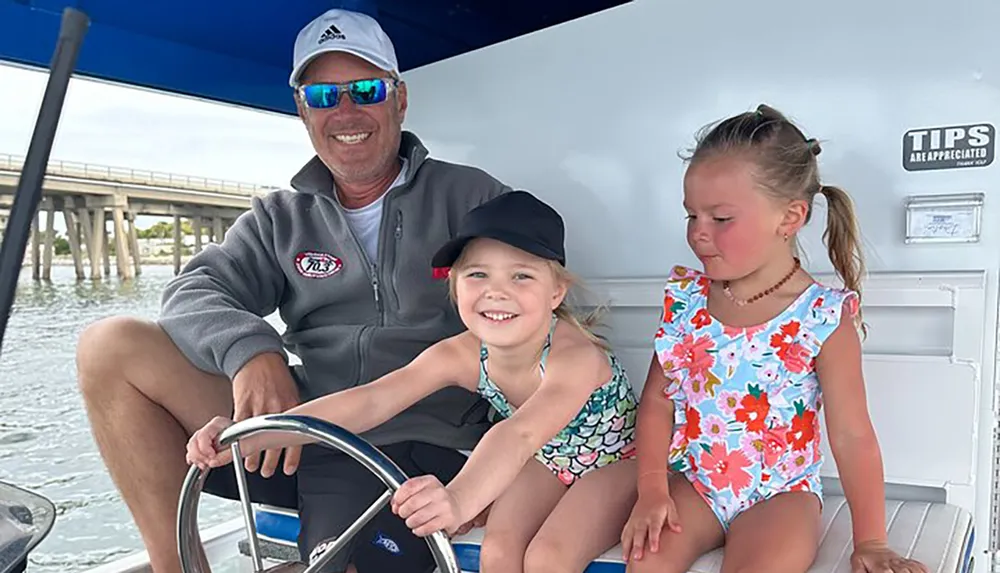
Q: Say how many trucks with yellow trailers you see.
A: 0